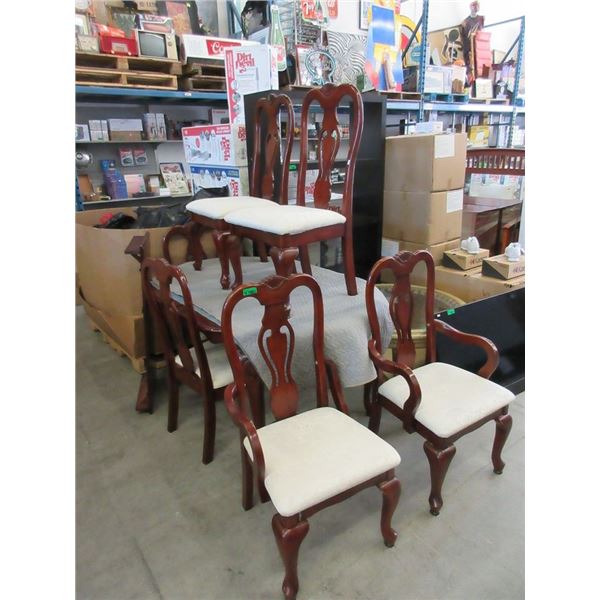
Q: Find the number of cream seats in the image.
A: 5